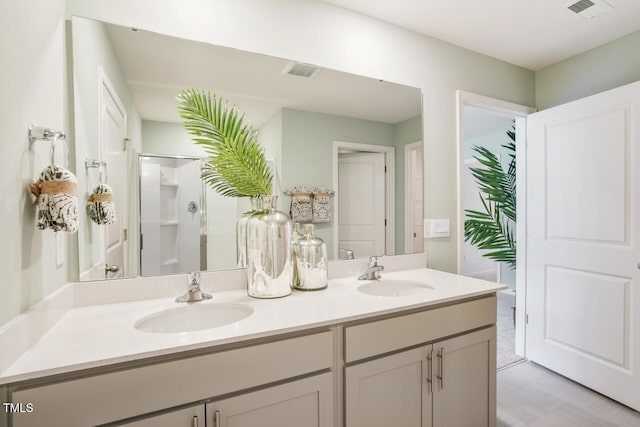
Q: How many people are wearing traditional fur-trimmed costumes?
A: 0